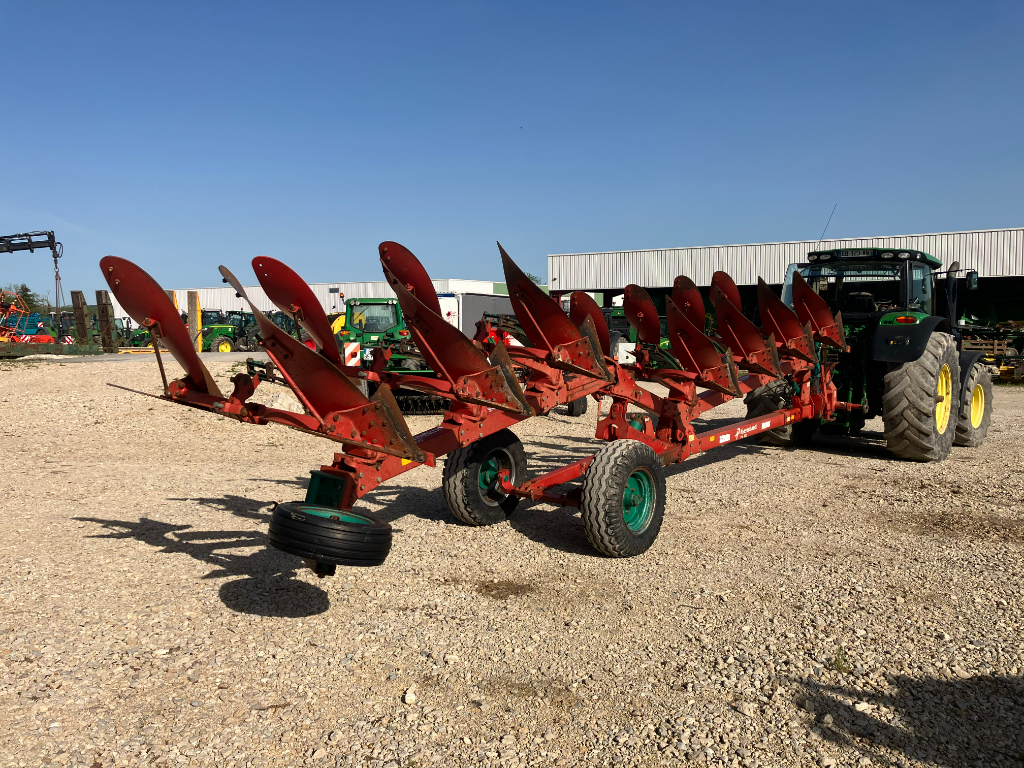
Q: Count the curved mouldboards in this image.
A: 14